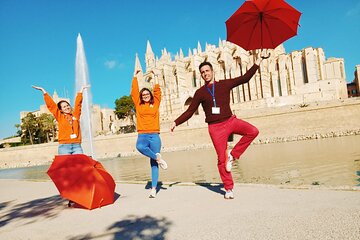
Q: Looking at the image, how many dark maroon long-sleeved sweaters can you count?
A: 1